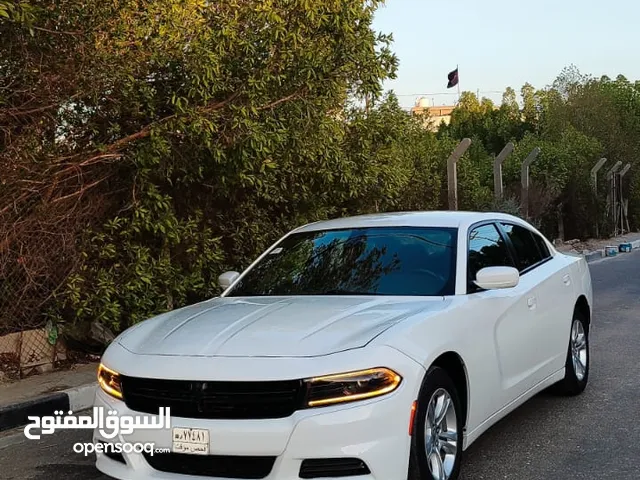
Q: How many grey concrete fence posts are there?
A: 6